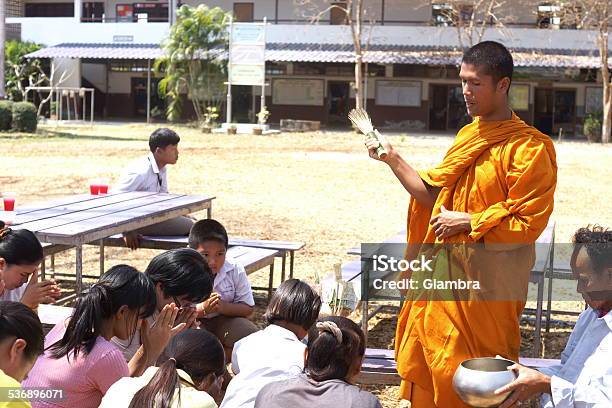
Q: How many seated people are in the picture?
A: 10